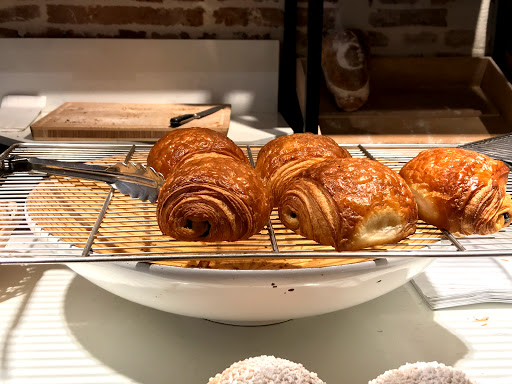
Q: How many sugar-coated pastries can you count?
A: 2